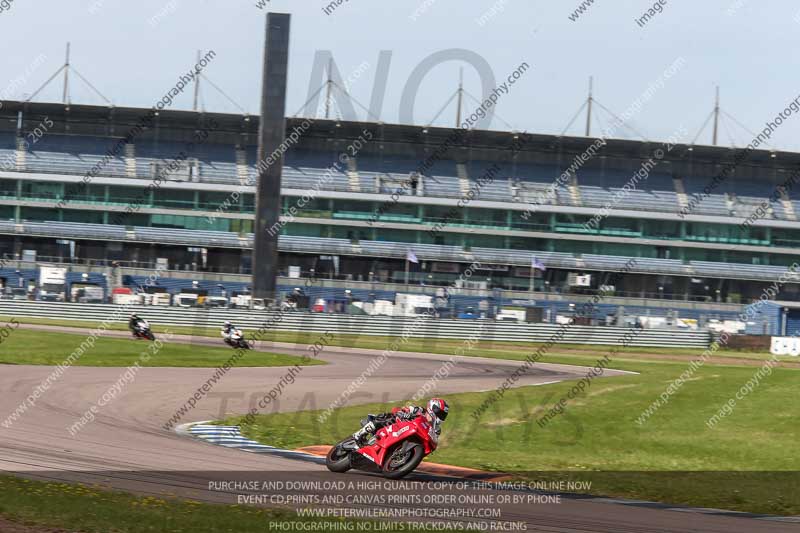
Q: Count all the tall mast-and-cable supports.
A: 6